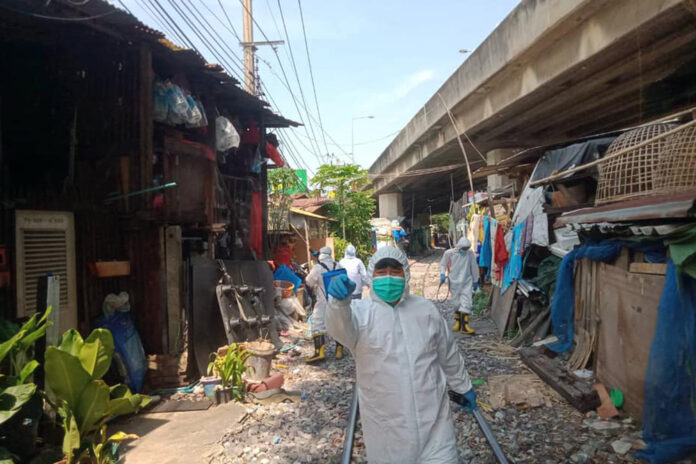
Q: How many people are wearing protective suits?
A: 4